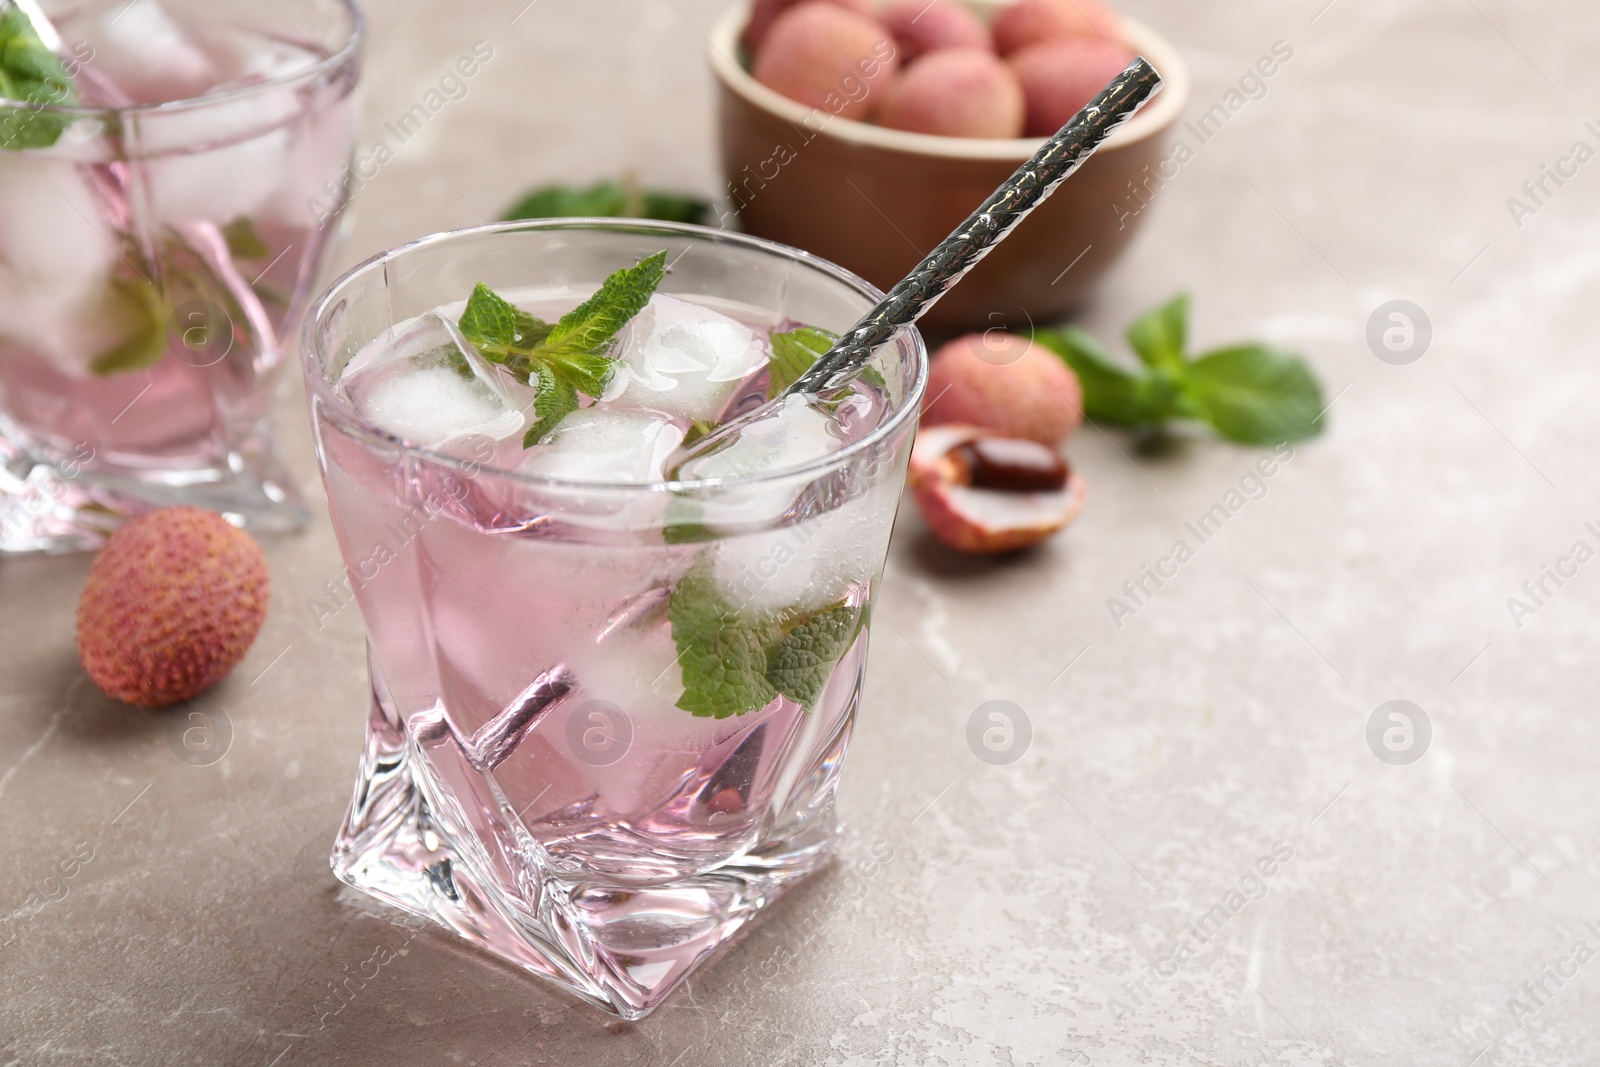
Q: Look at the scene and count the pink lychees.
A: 9